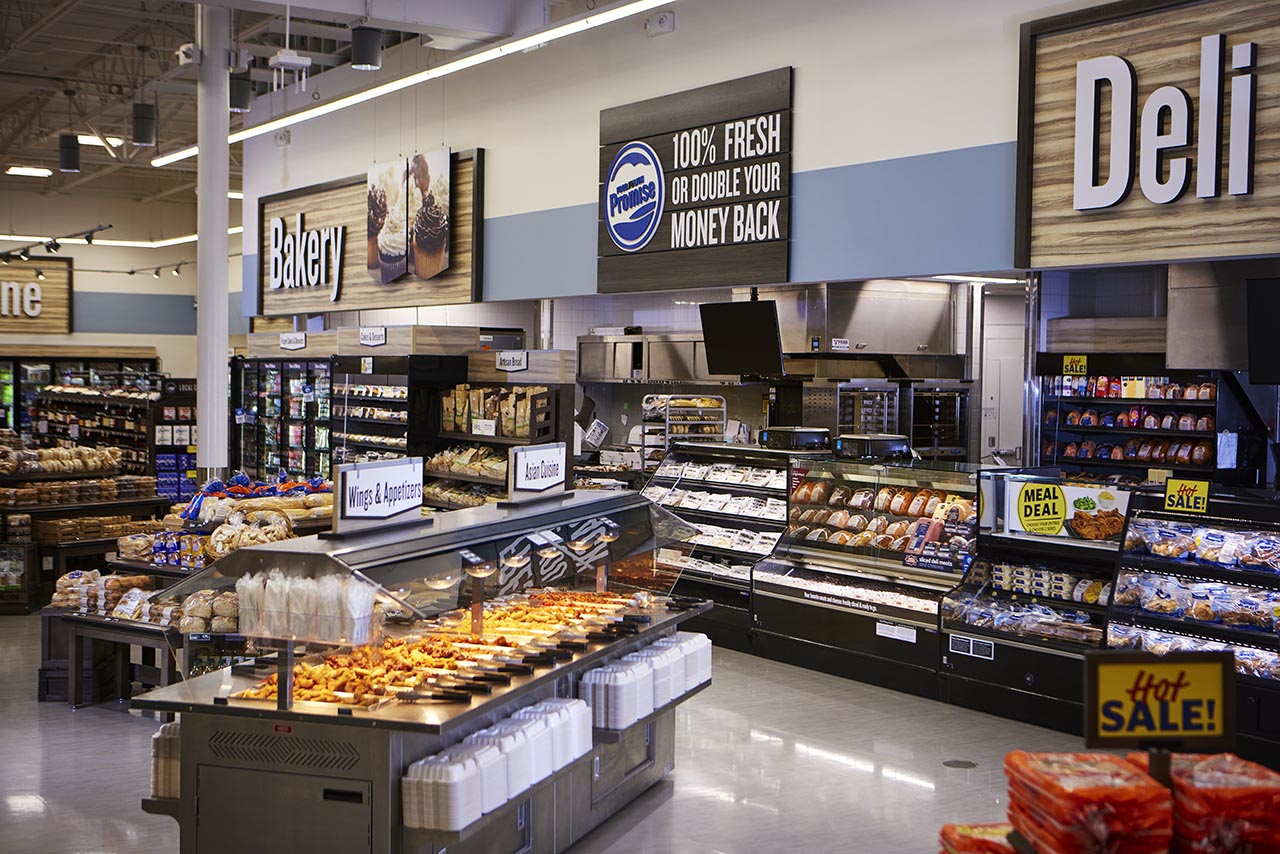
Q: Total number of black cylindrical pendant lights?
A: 4